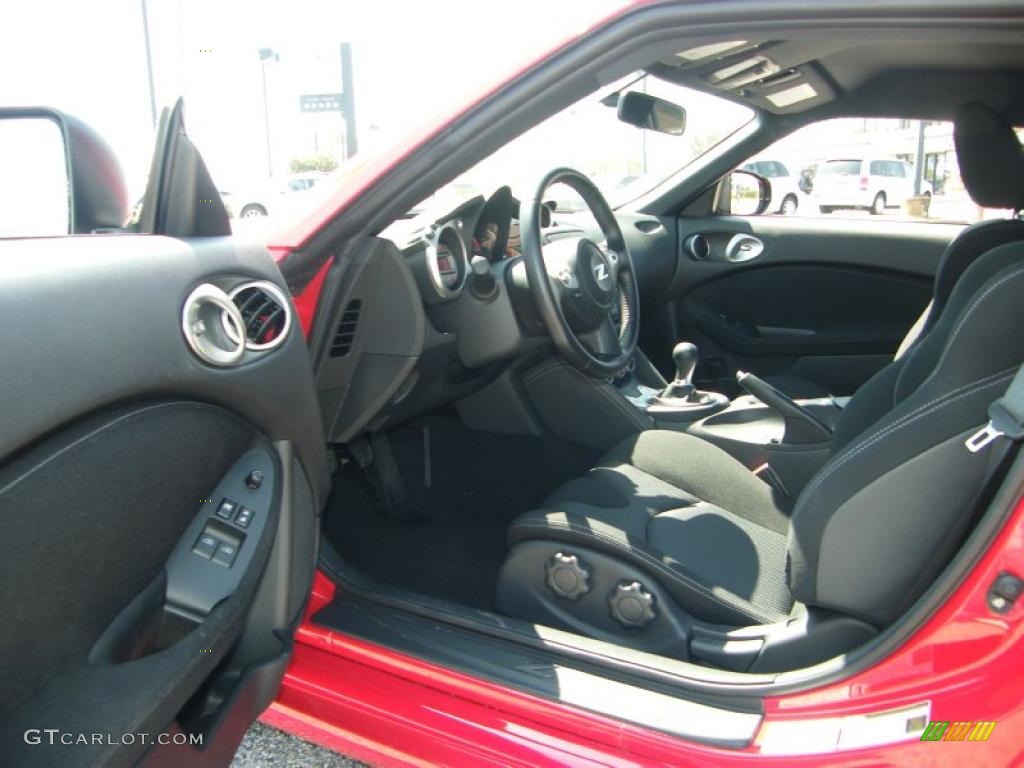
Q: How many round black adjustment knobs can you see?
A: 2